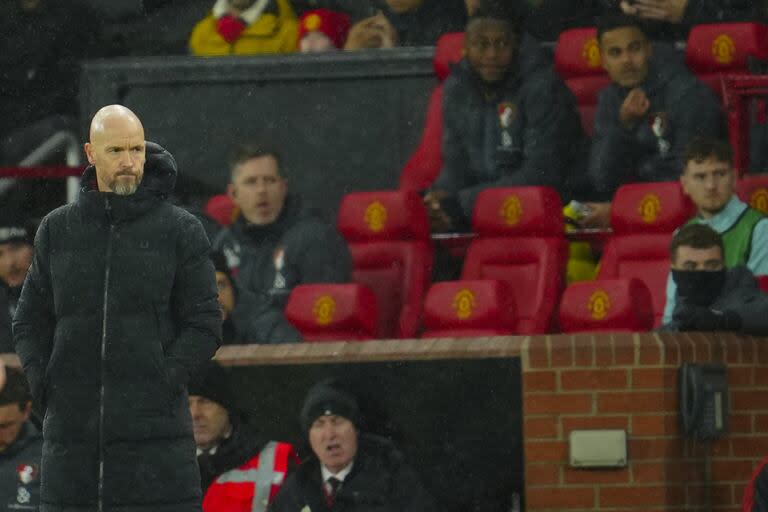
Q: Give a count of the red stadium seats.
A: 11